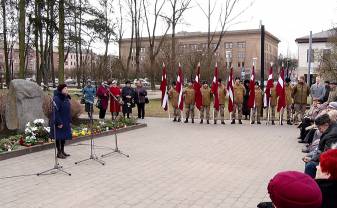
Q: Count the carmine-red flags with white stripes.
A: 8